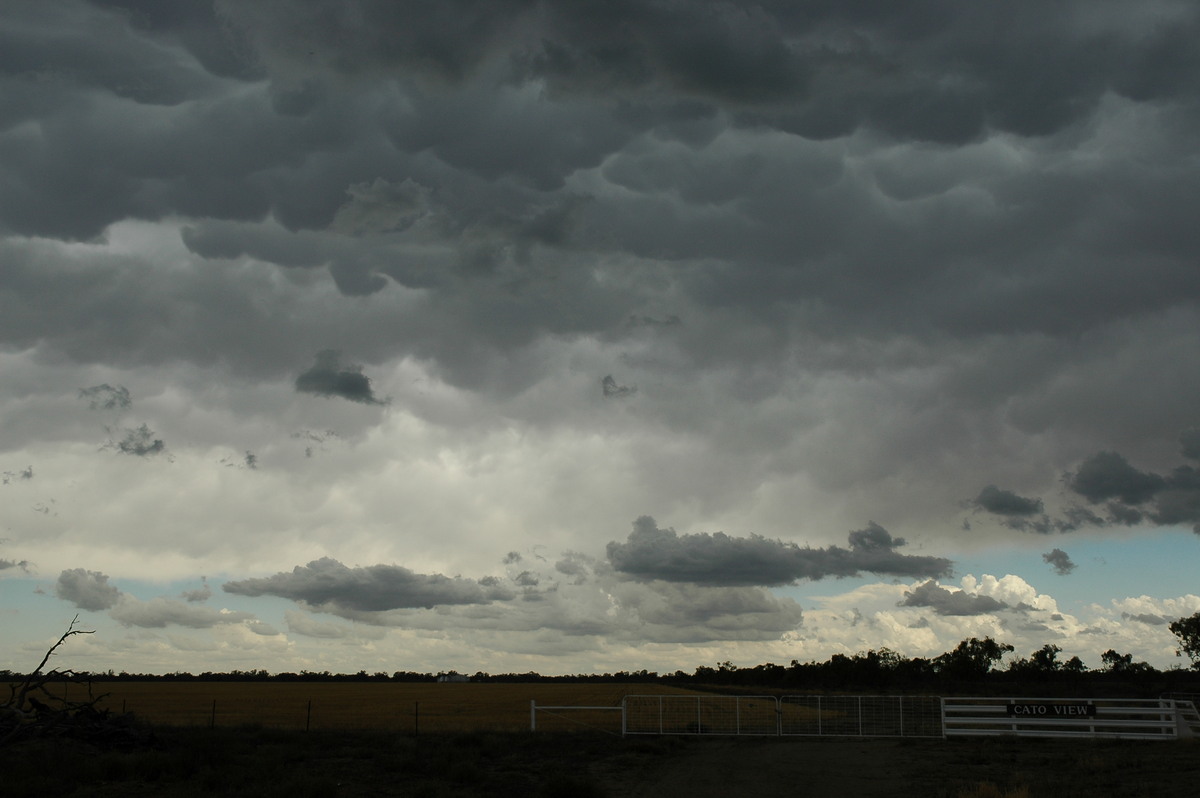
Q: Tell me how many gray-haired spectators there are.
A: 0